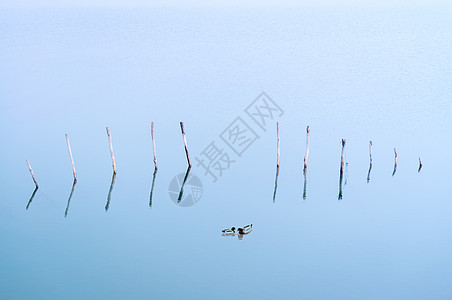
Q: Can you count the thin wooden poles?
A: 11